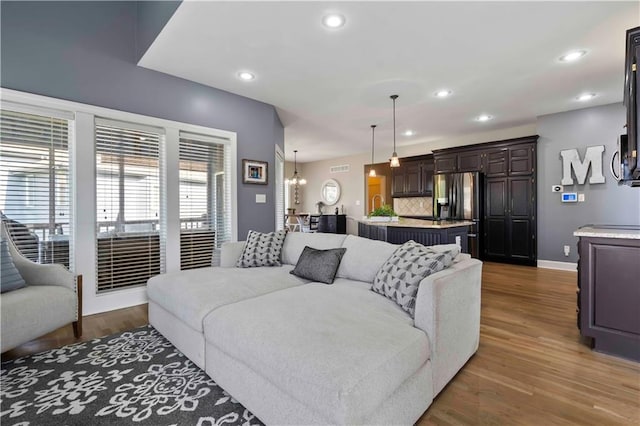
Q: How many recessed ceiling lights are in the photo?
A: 7